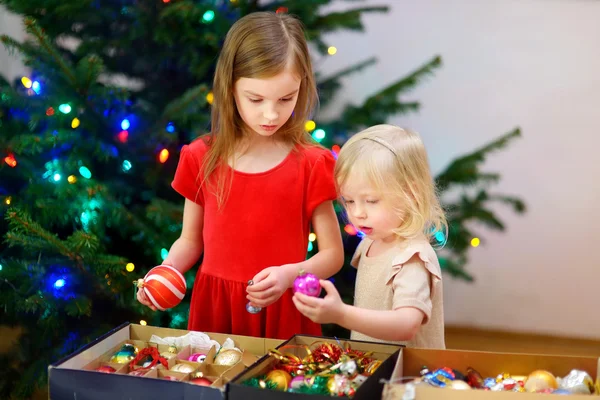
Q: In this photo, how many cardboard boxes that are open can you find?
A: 3